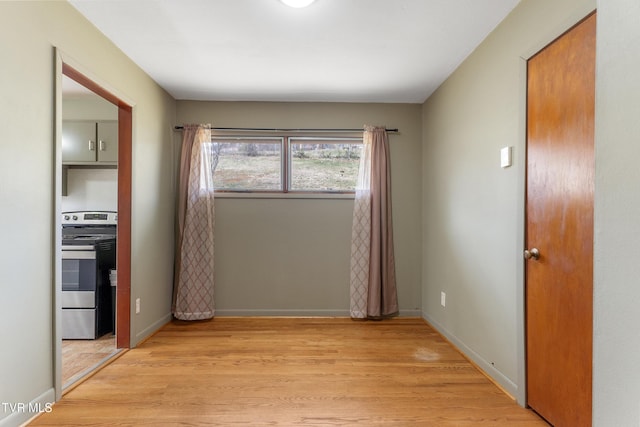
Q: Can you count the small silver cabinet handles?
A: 2